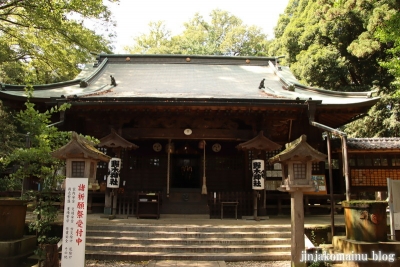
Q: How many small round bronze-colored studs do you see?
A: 3